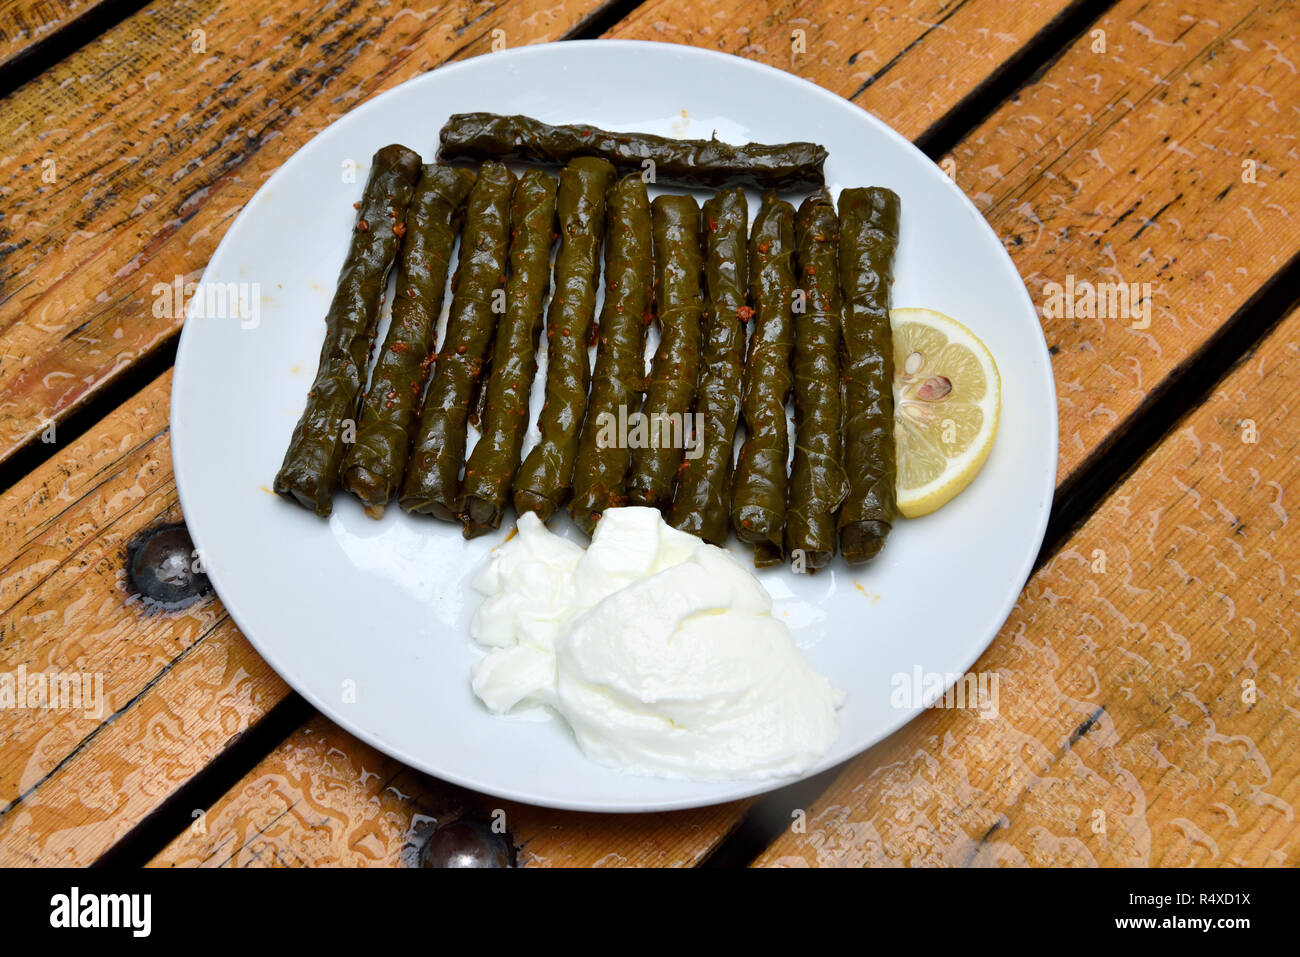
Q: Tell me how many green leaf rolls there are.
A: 12